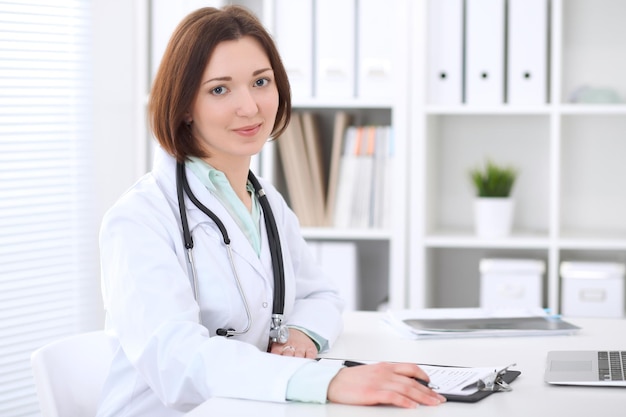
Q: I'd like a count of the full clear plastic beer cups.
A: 0